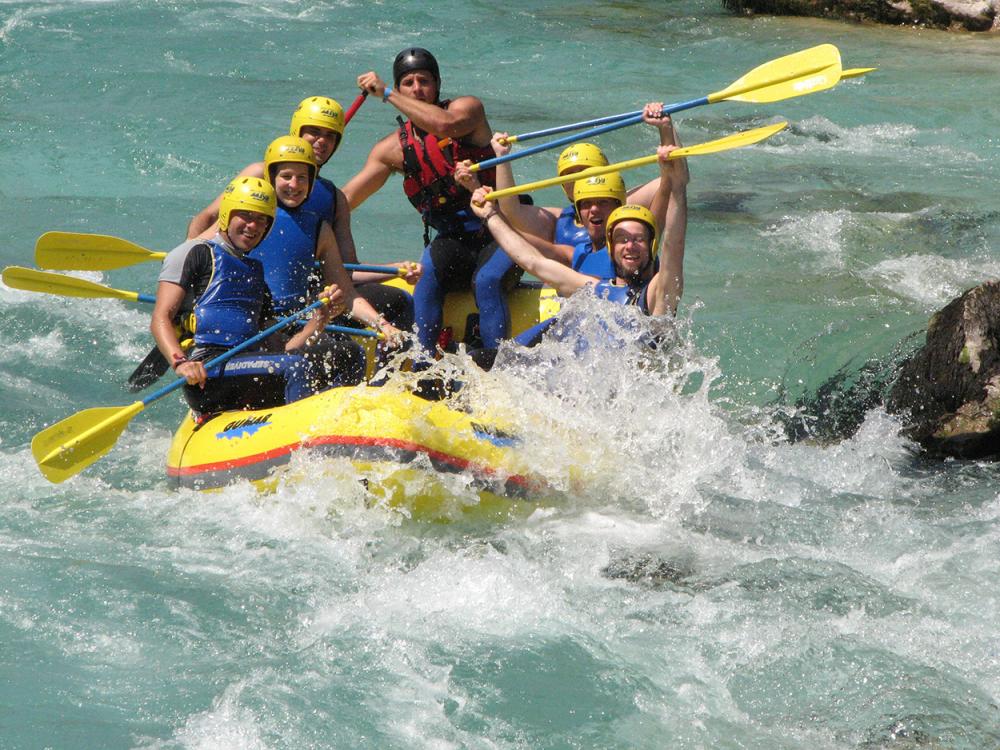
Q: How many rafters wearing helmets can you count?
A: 7